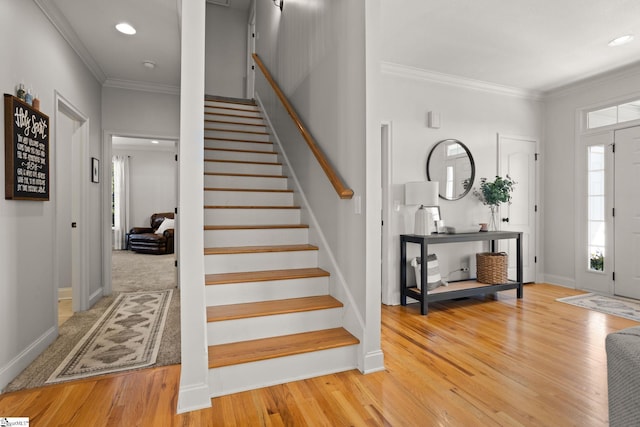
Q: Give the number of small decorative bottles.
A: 3